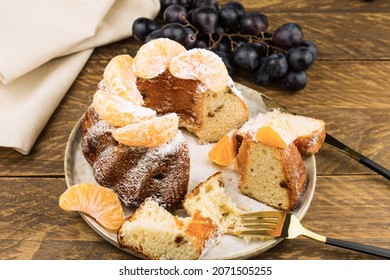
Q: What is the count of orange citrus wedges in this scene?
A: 8